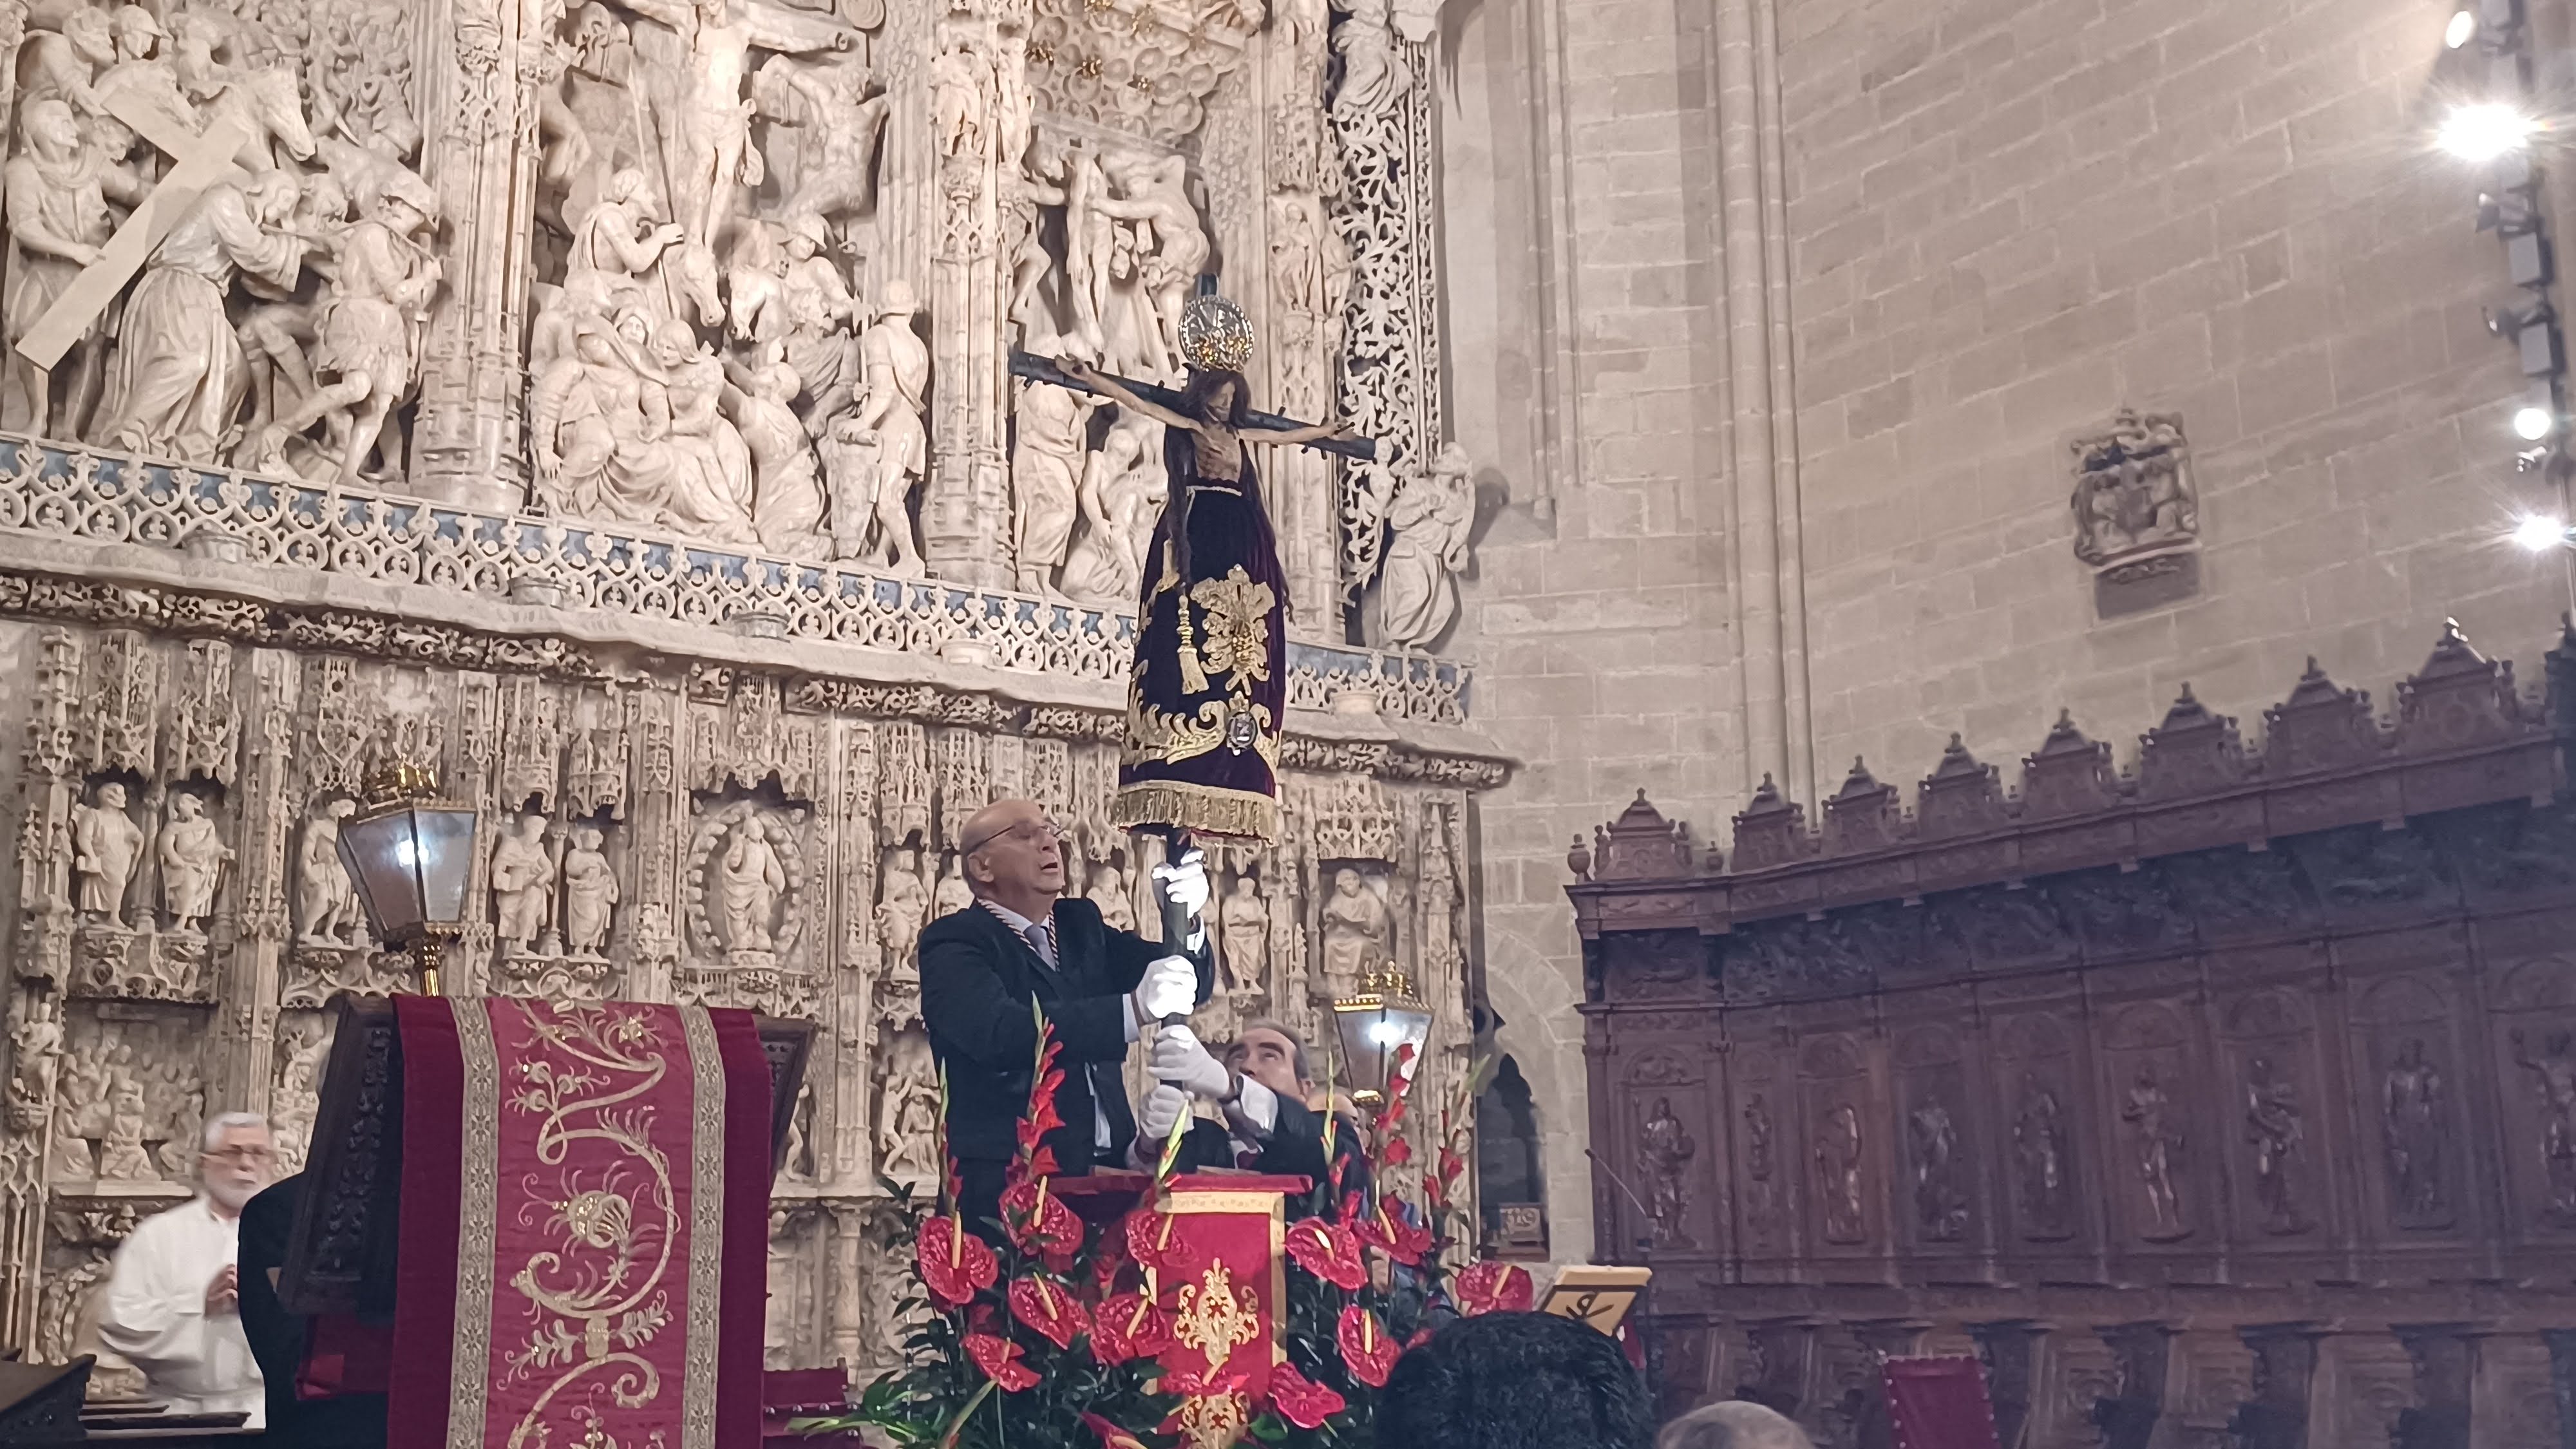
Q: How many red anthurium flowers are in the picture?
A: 13